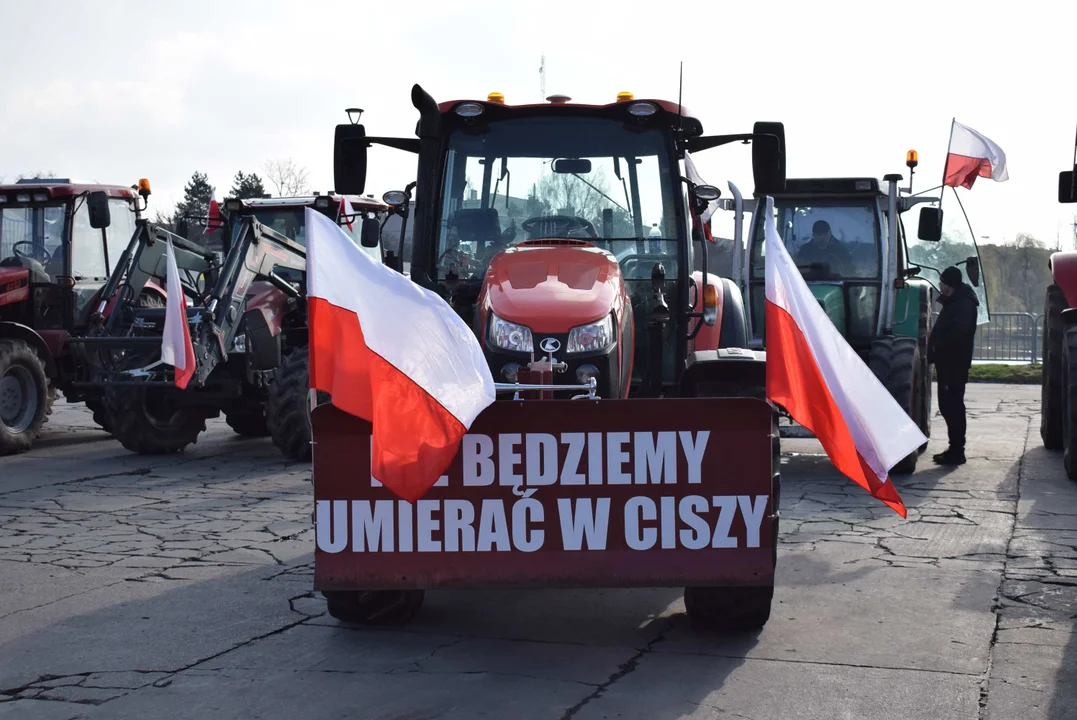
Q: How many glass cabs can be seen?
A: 4